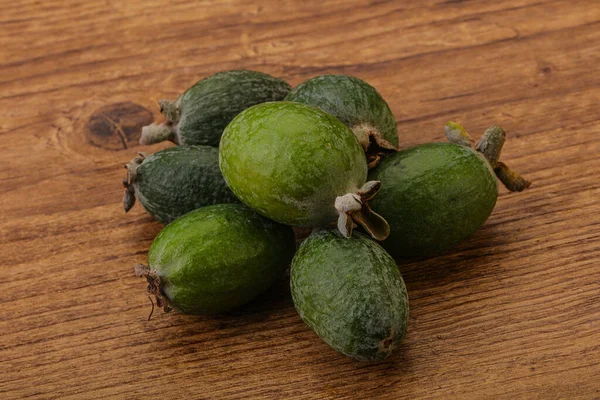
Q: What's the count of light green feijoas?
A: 1